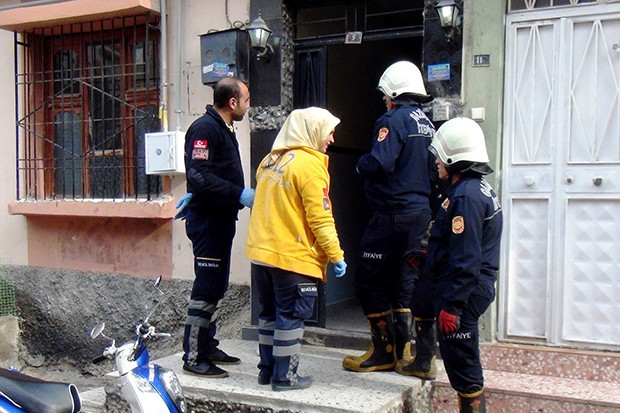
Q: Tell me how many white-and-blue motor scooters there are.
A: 1